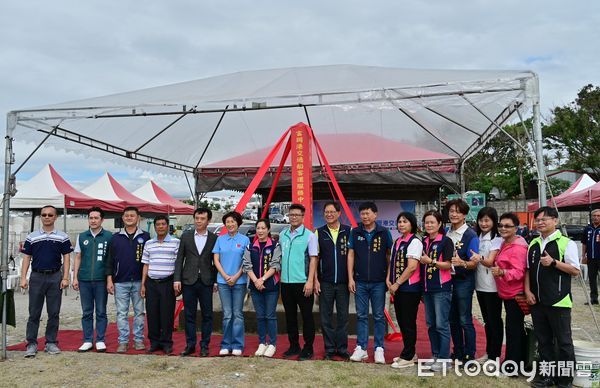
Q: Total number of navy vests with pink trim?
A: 3